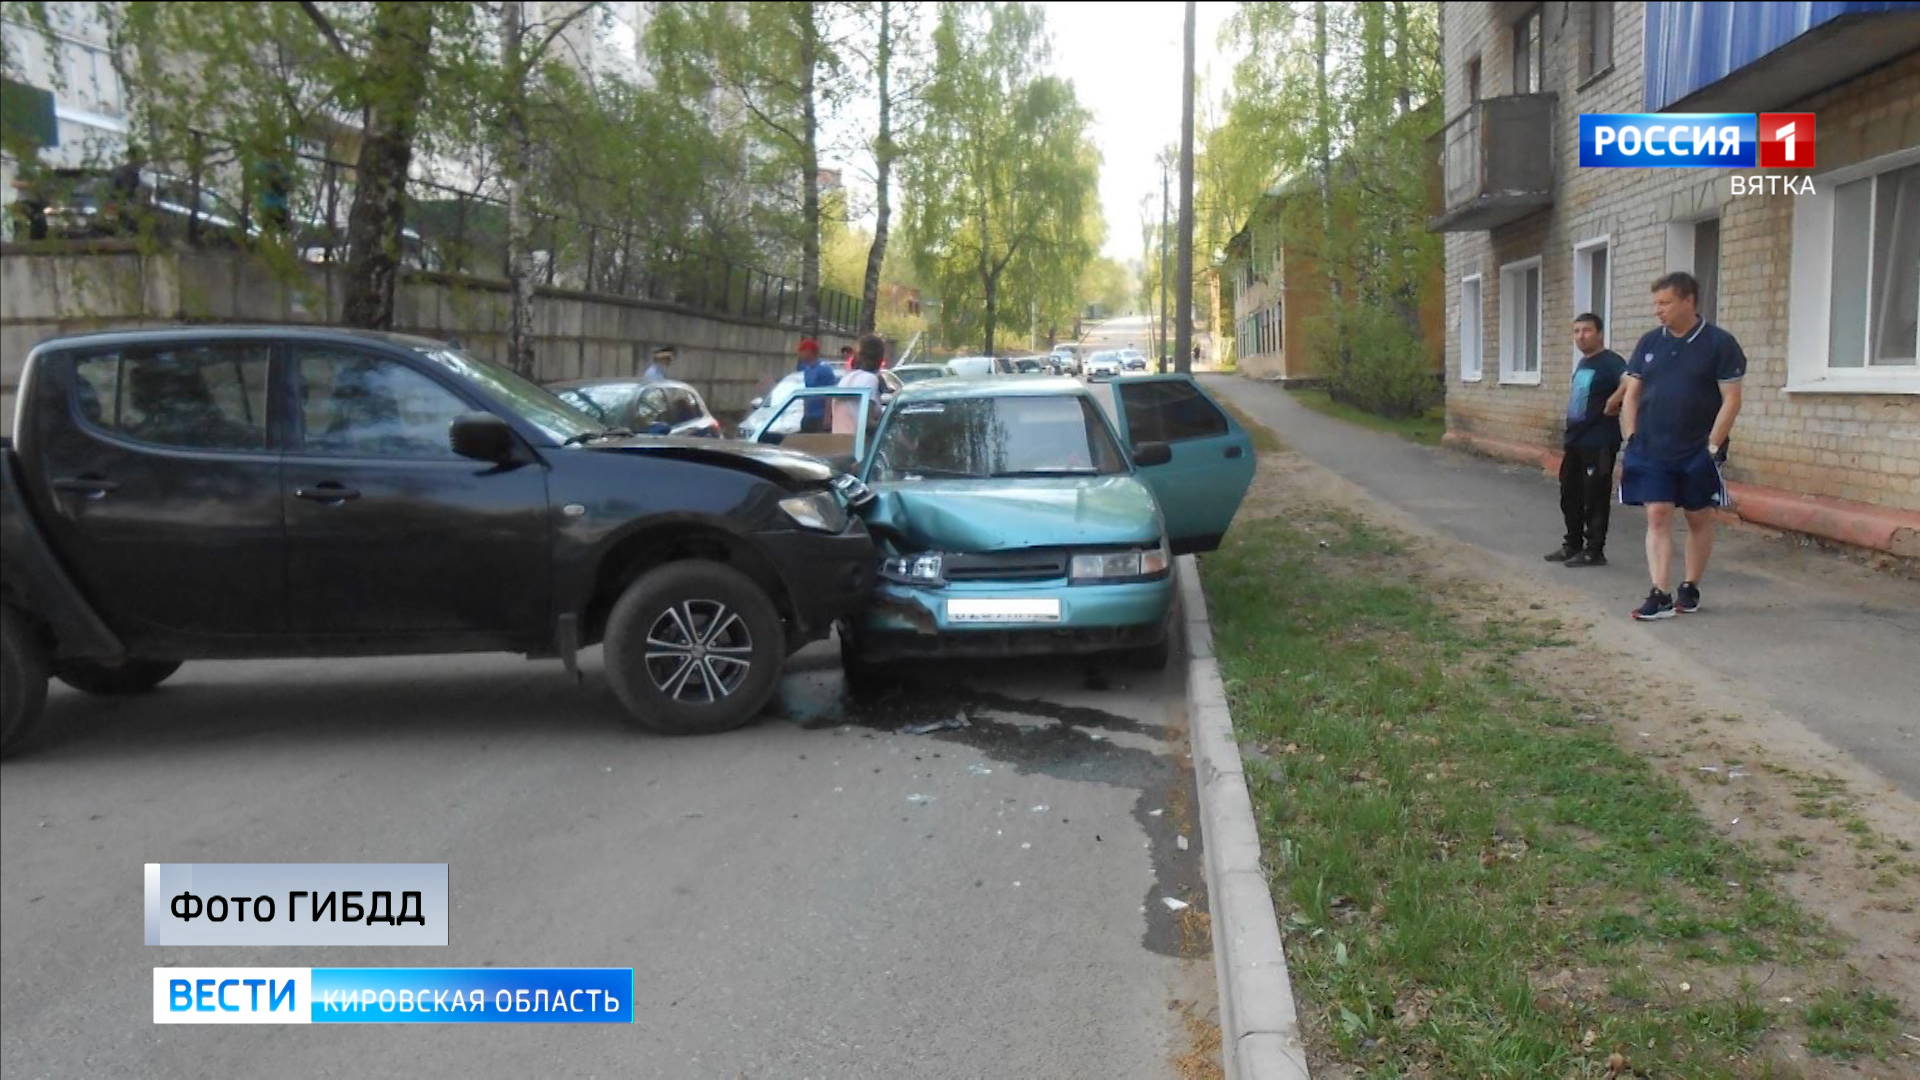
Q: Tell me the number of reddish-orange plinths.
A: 1